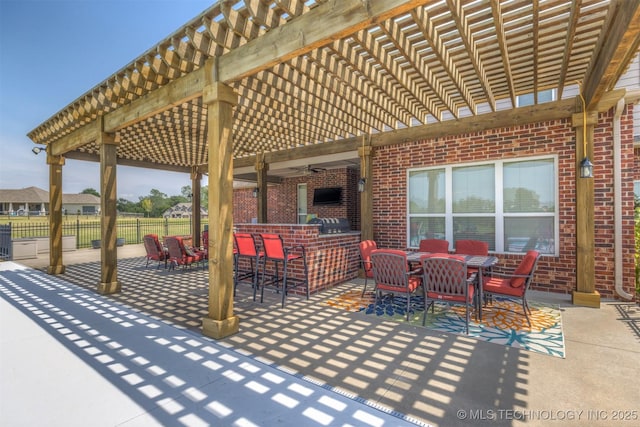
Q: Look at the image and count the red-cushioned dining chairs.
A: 6